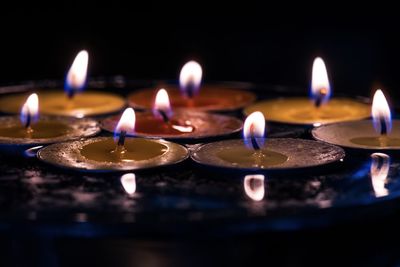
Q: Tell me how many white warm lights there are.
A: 8